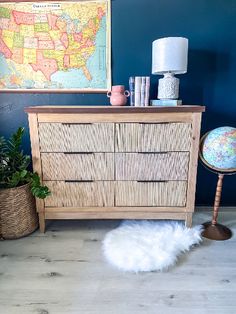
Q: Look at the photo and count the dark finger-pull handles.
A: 6